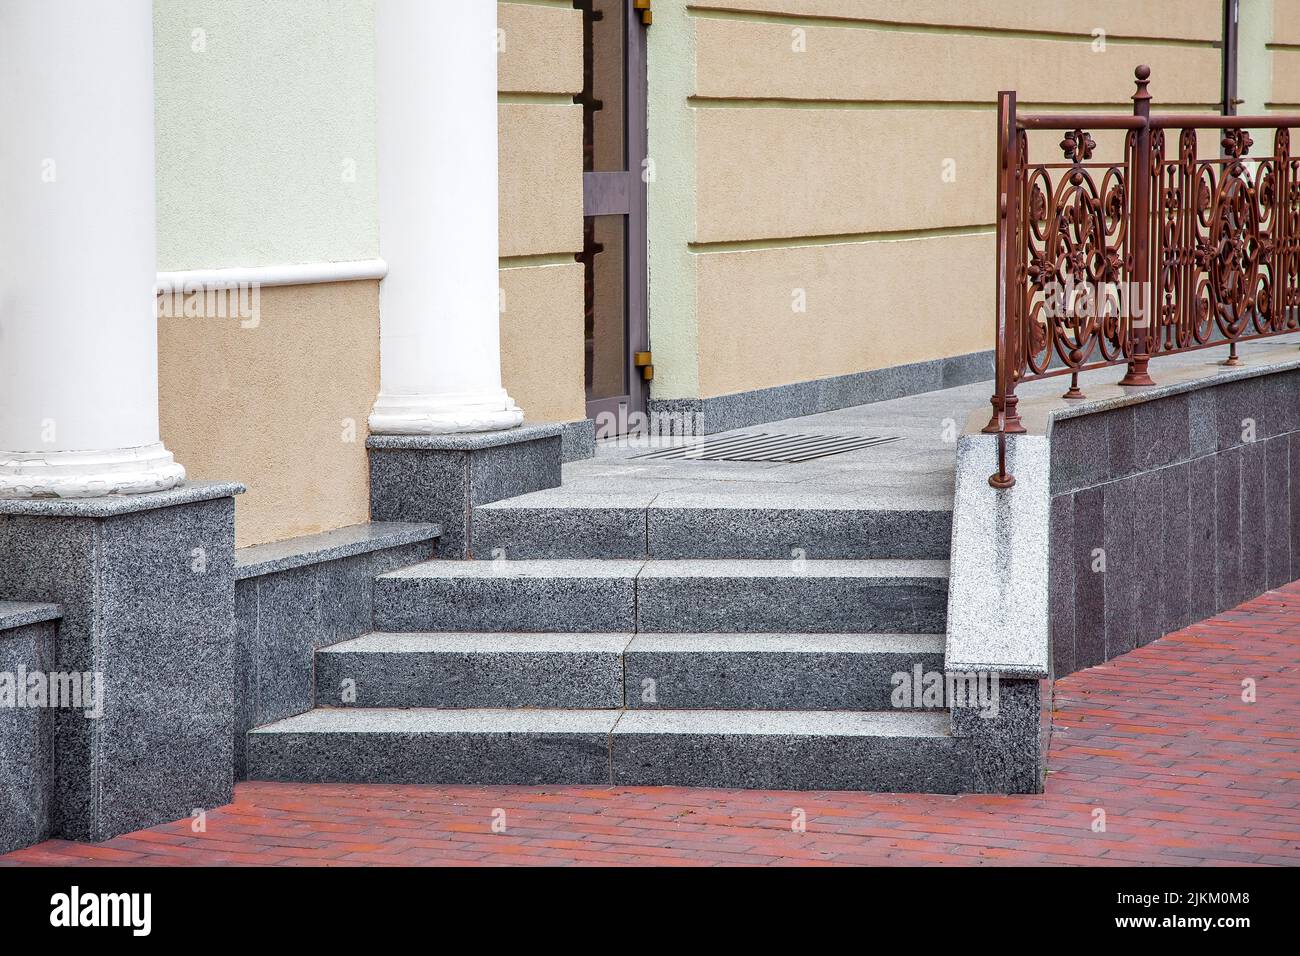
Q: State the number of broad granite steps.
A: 4